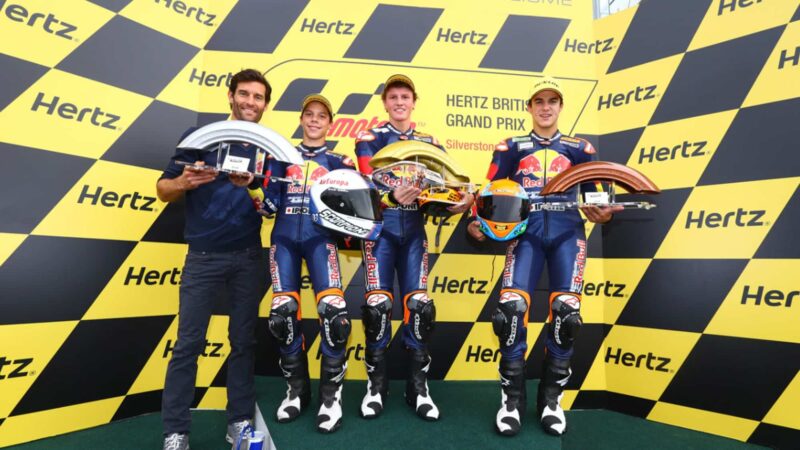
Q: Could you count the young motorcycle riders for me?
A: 3